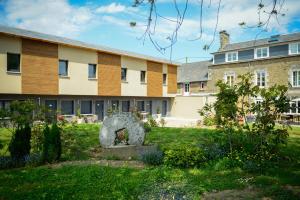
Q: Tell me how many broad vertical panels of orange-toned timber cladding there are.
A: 4